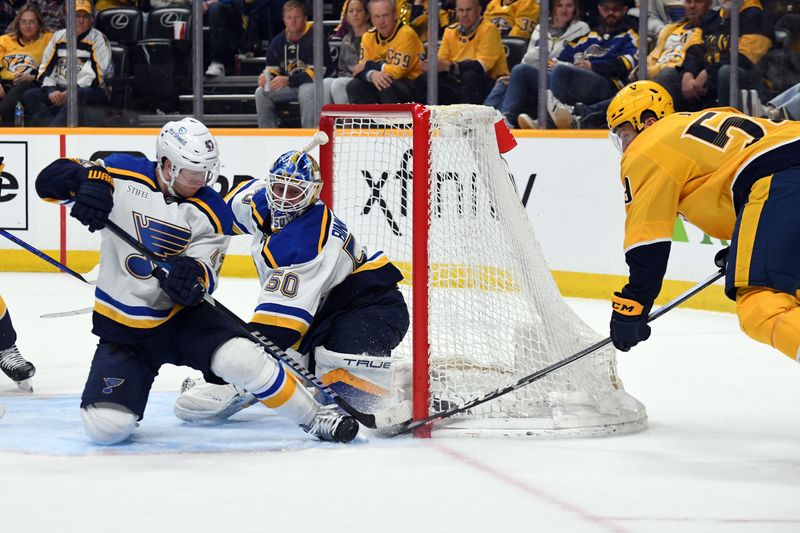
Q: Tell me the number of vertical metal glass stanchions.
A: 7